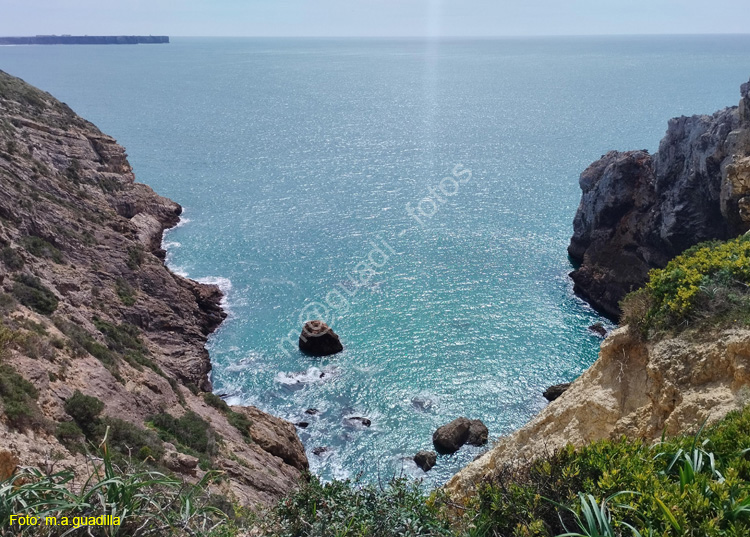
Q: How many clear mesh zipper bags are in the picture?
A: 0